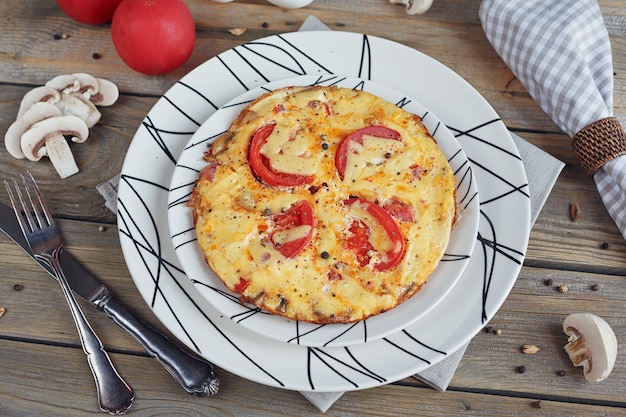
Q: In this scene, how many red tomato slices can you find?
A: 4